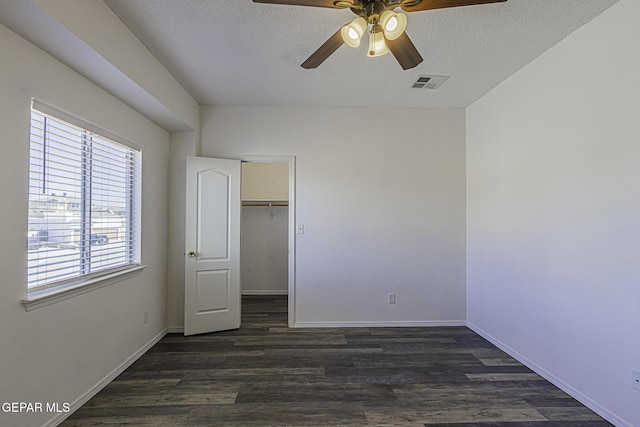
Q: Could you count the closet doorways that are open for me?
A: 1